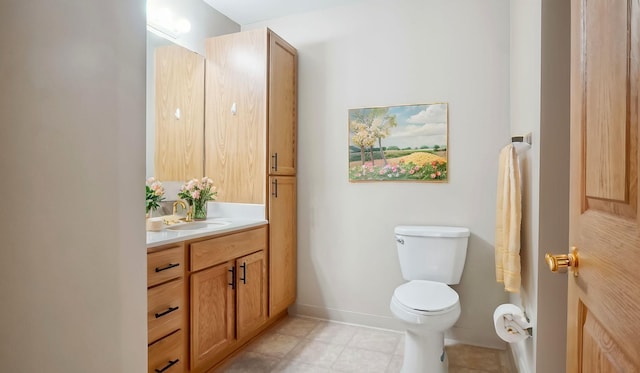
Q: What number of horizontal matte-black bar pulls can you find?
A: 3